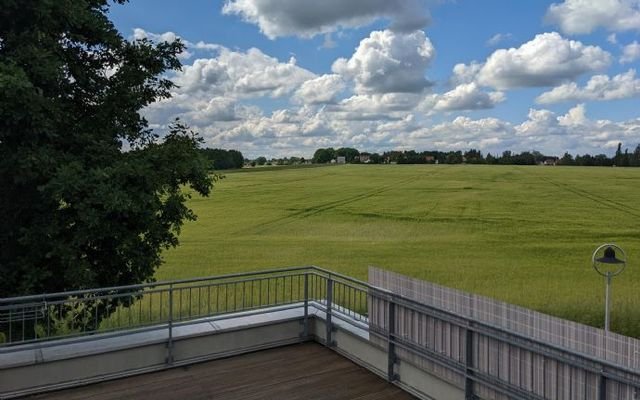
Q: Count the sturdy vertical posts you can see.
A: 6